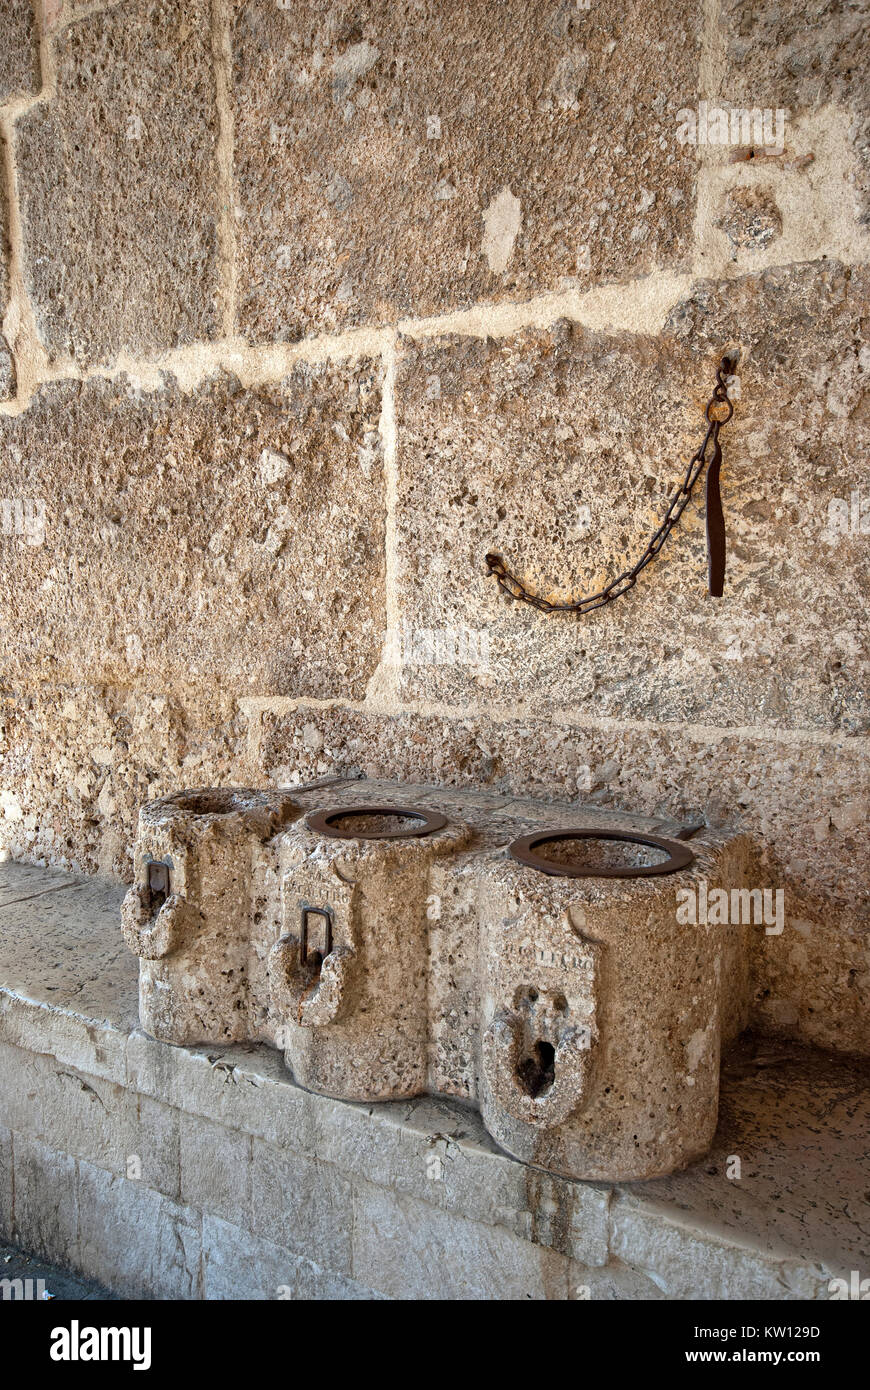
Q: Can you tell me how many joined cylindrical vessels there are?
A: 3